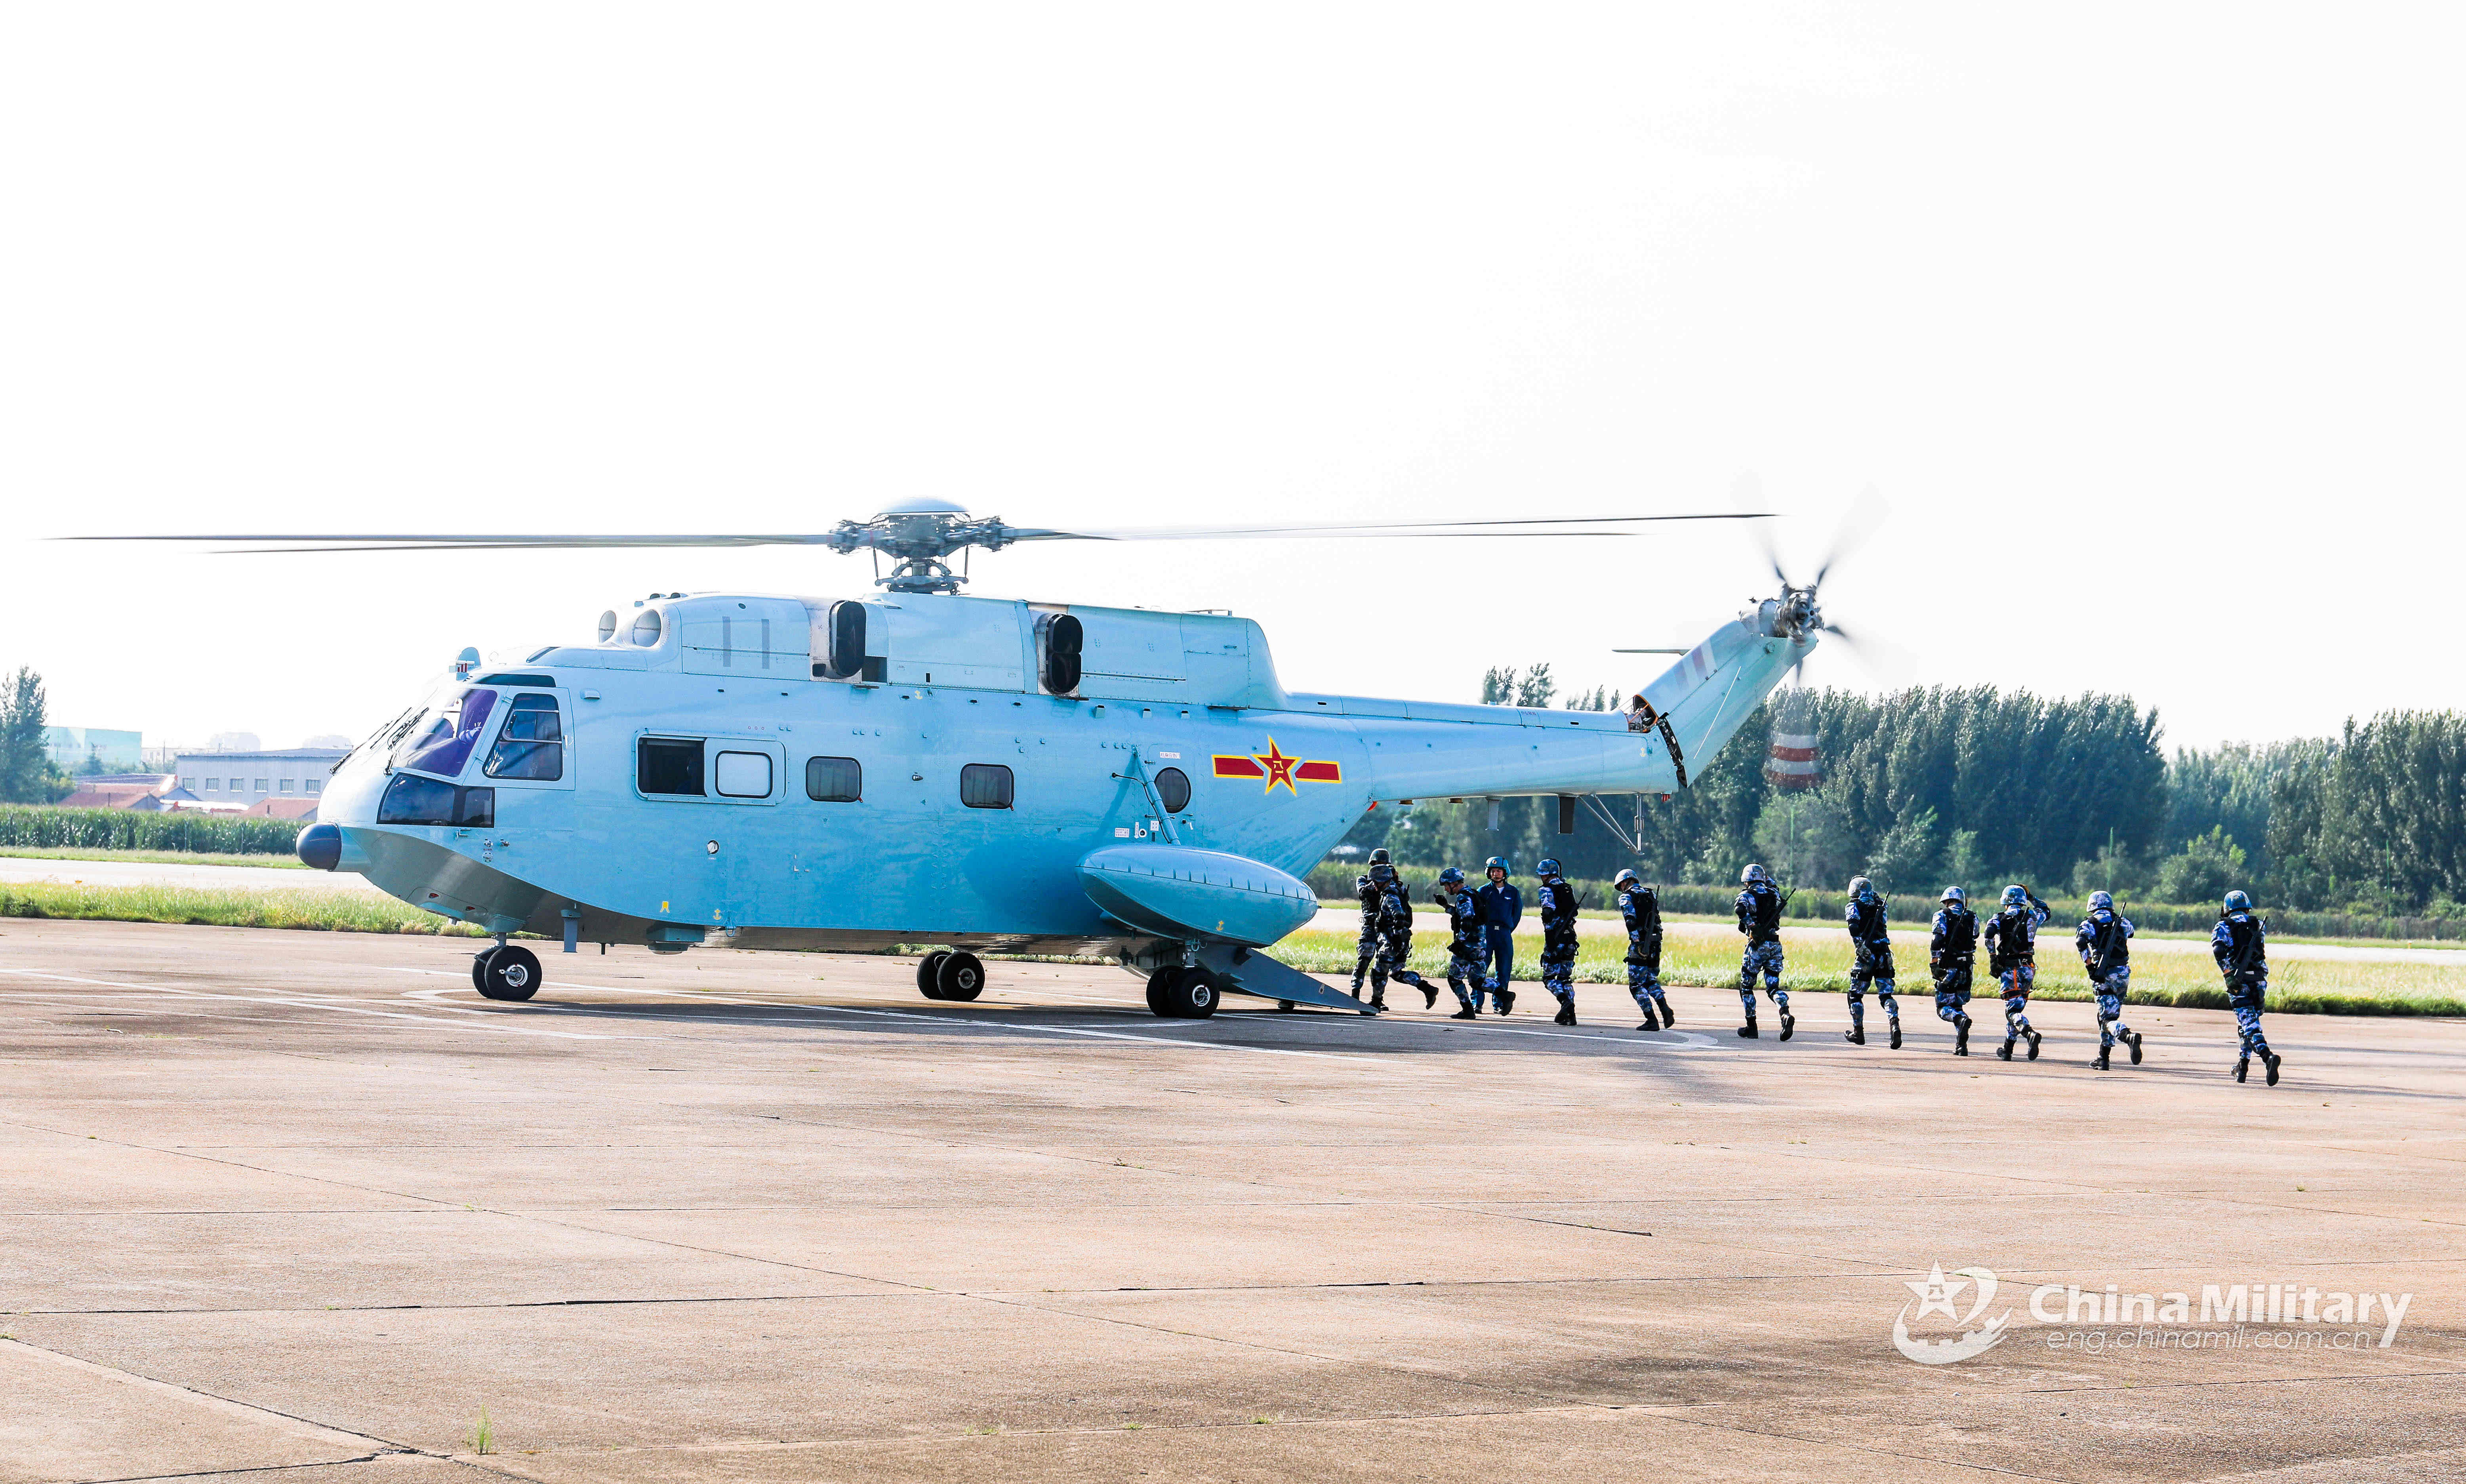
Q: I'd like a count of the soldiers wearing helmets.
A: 12